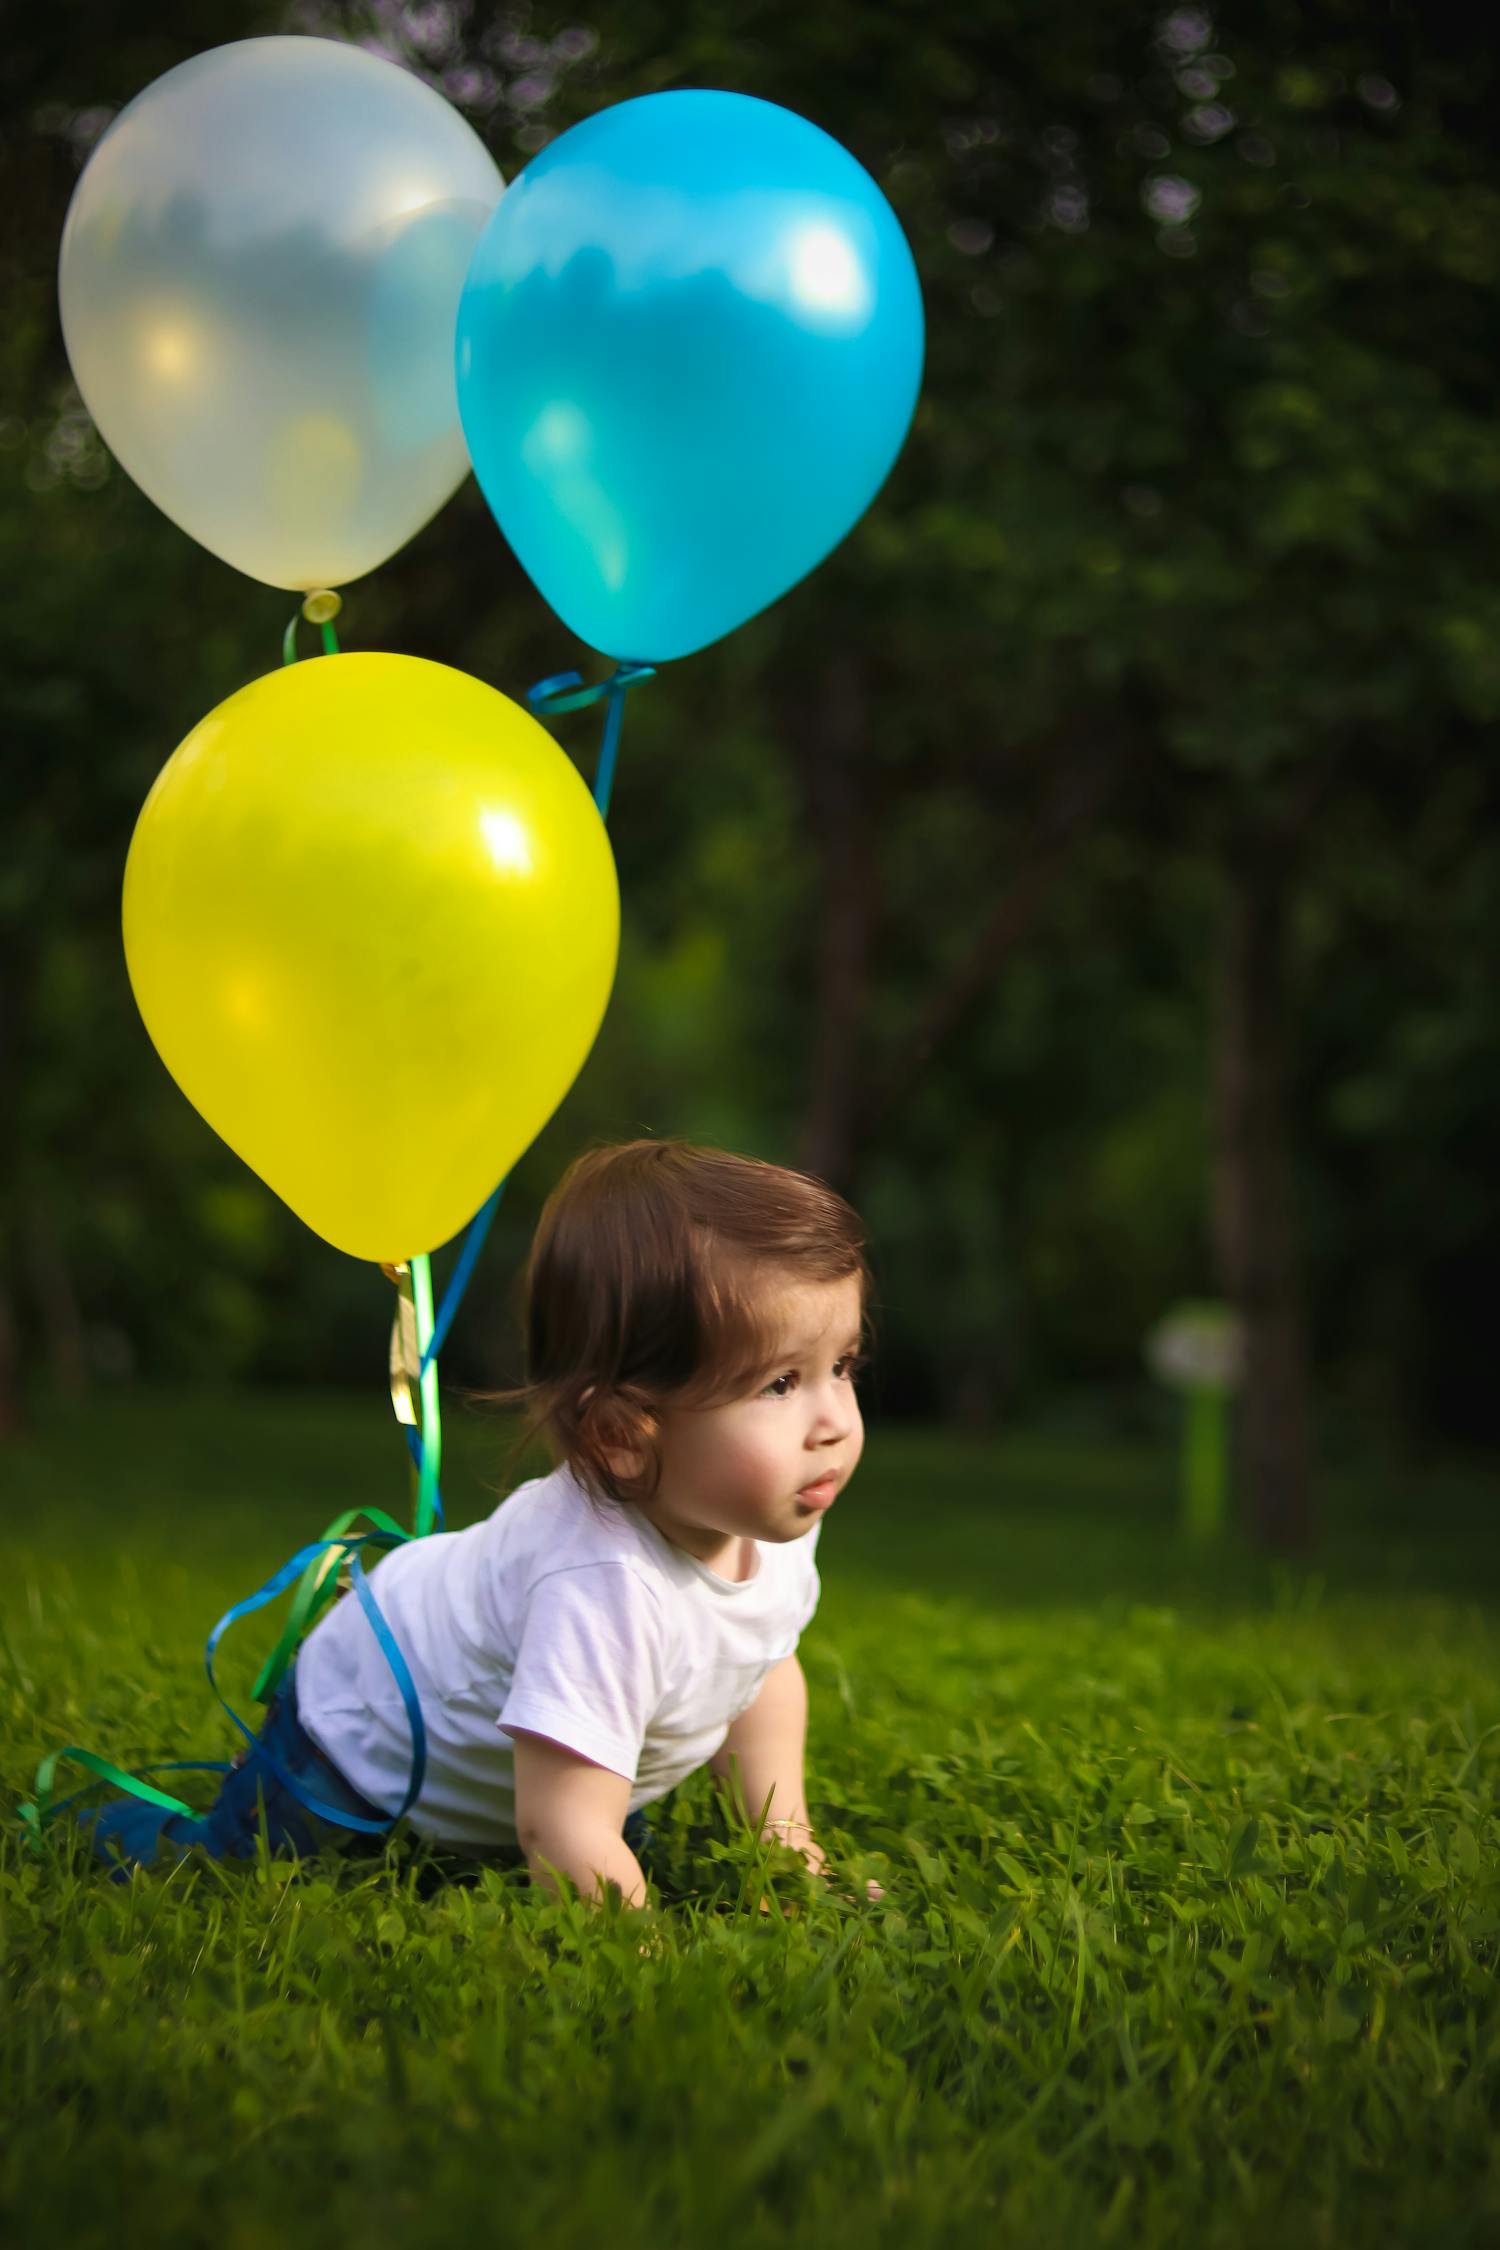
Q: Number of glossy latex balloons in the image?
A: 3